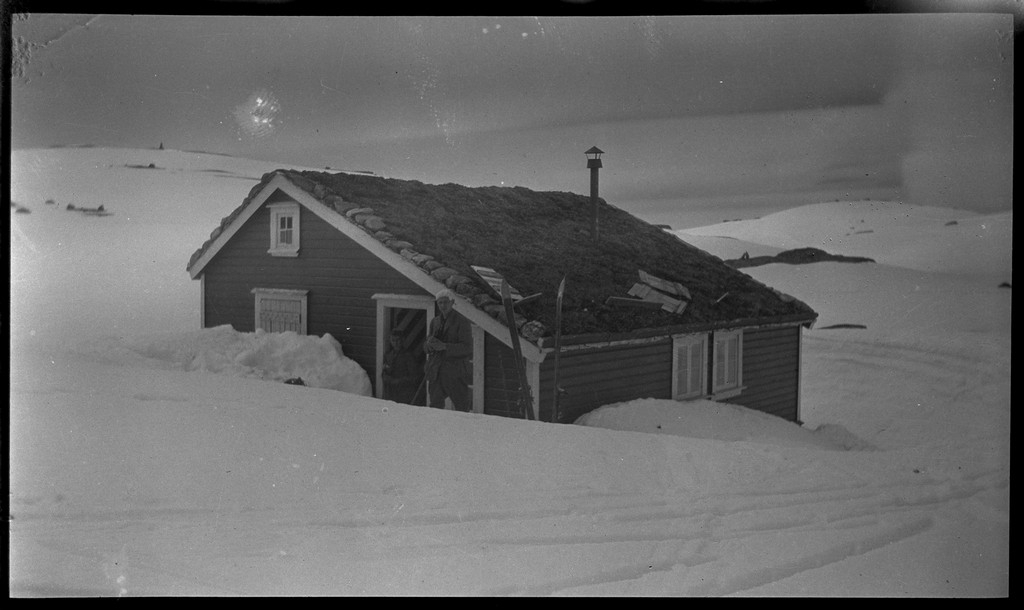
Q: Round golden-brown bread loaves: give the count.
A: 0